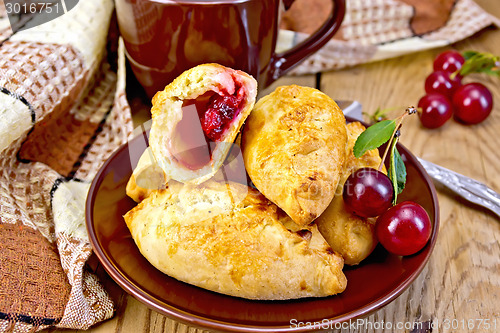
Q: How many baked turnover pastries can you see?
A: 5